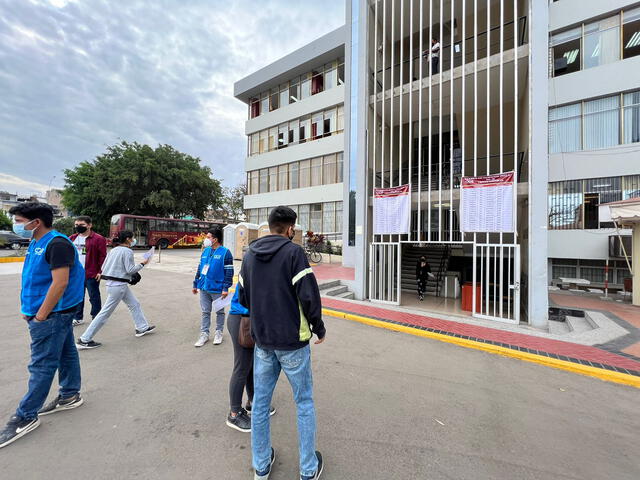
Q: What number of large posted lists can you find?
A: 2